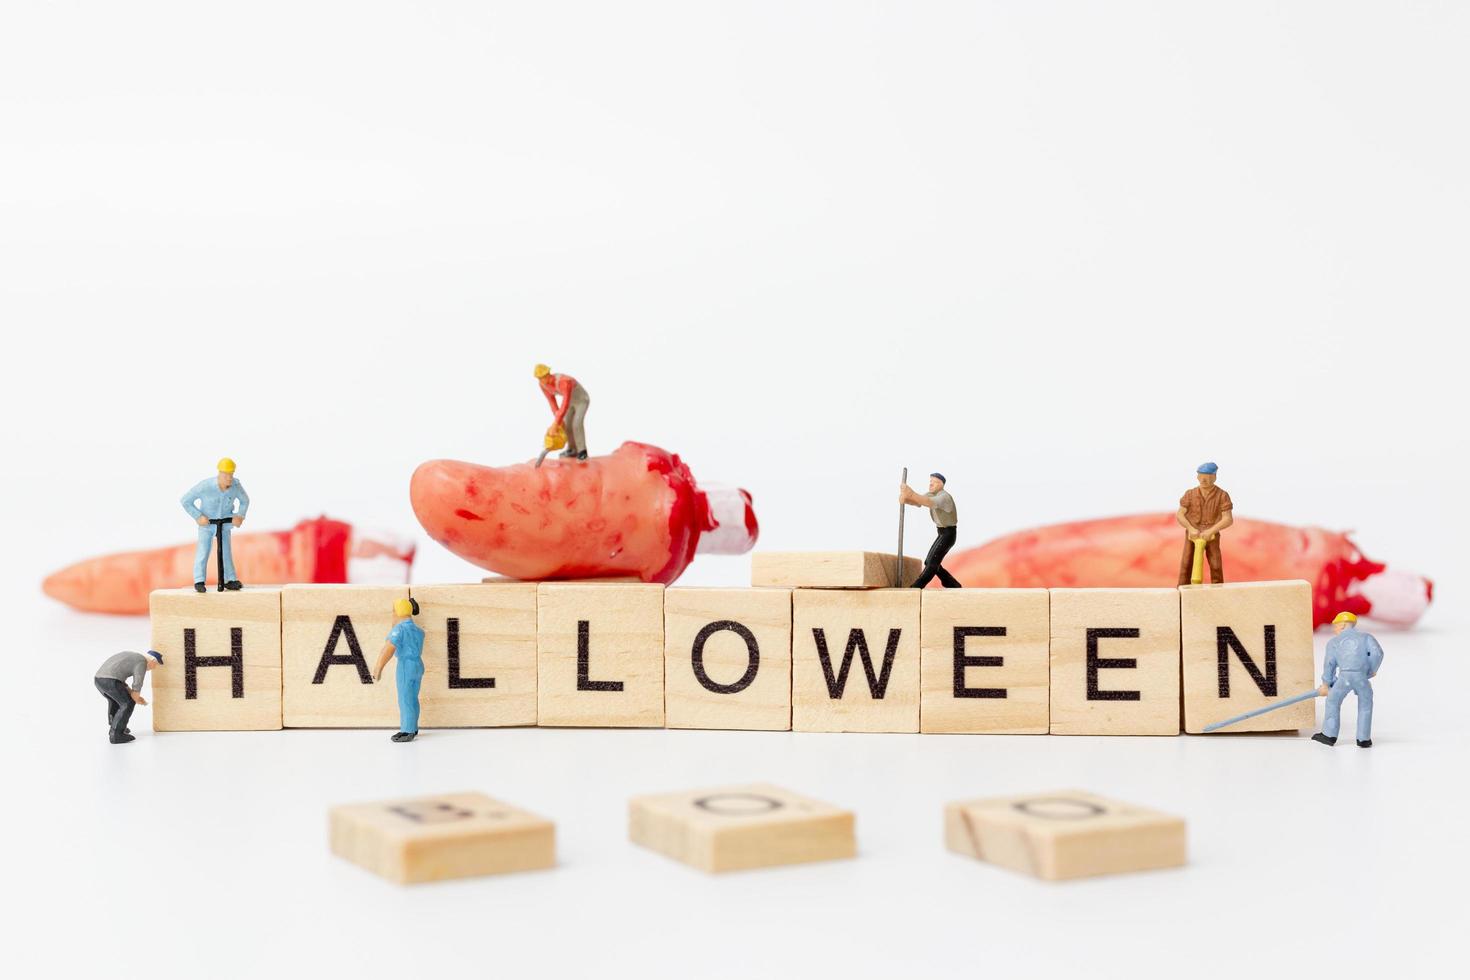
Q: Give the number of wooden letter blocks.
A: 12